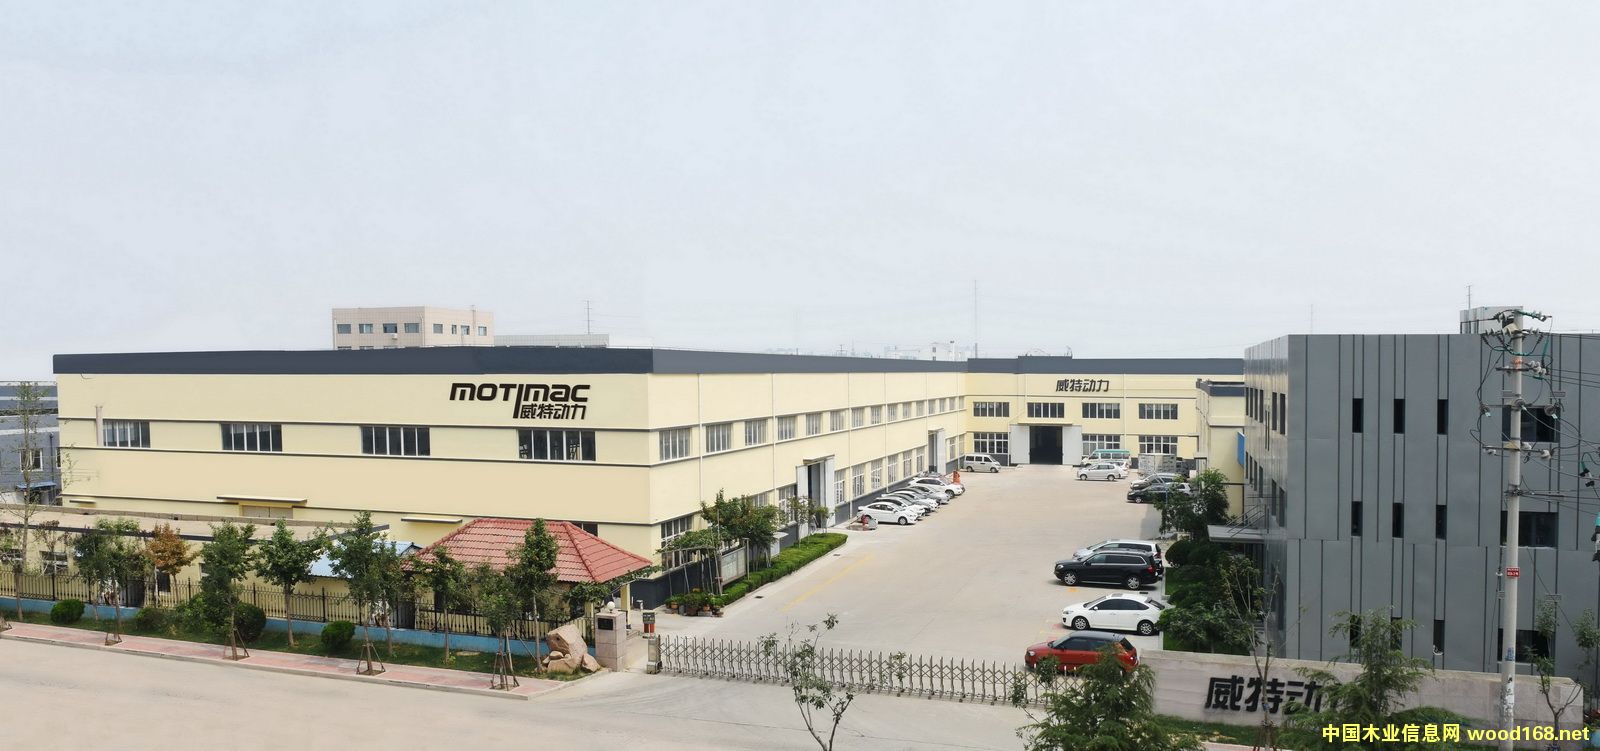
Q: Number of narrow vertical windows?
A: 9